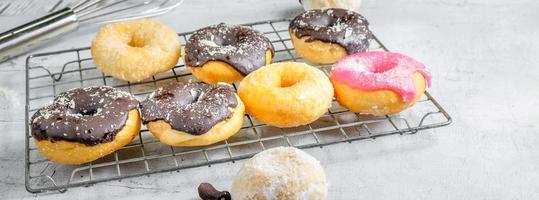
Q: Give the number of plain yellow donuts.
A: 2